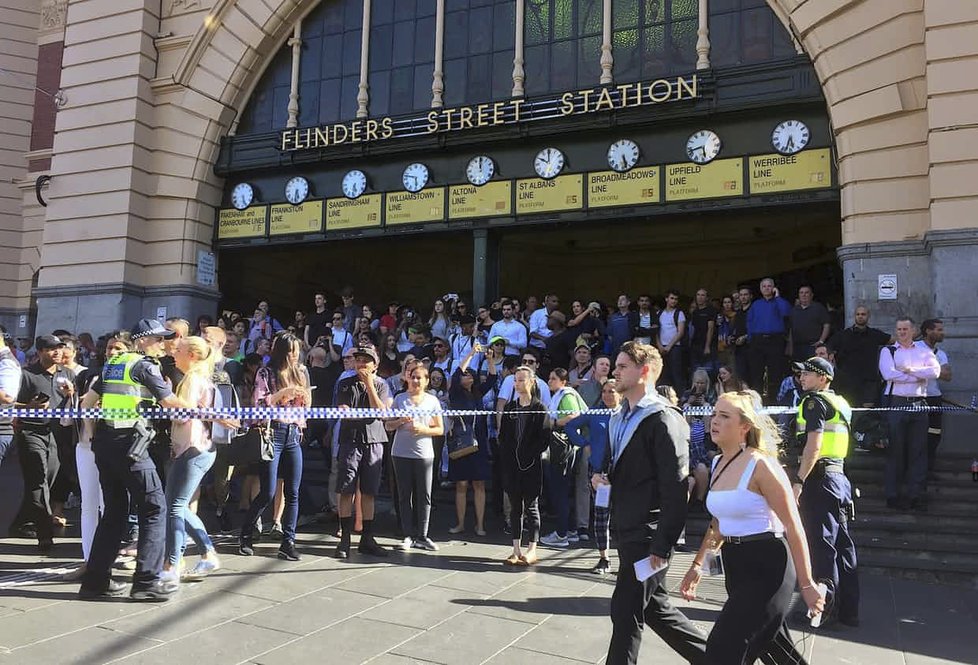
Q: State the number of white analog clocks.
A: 9